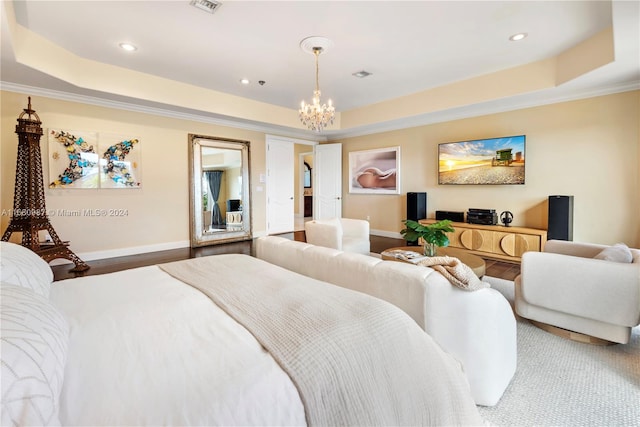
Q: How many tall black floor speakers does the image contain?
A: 2